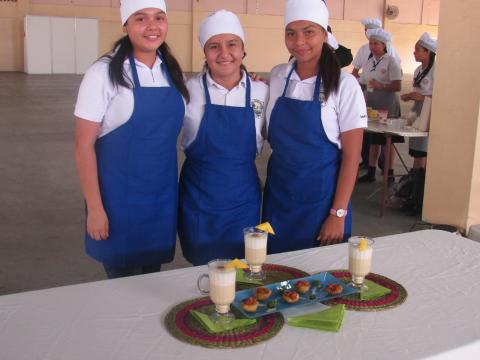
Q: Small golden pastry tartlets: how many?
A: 5